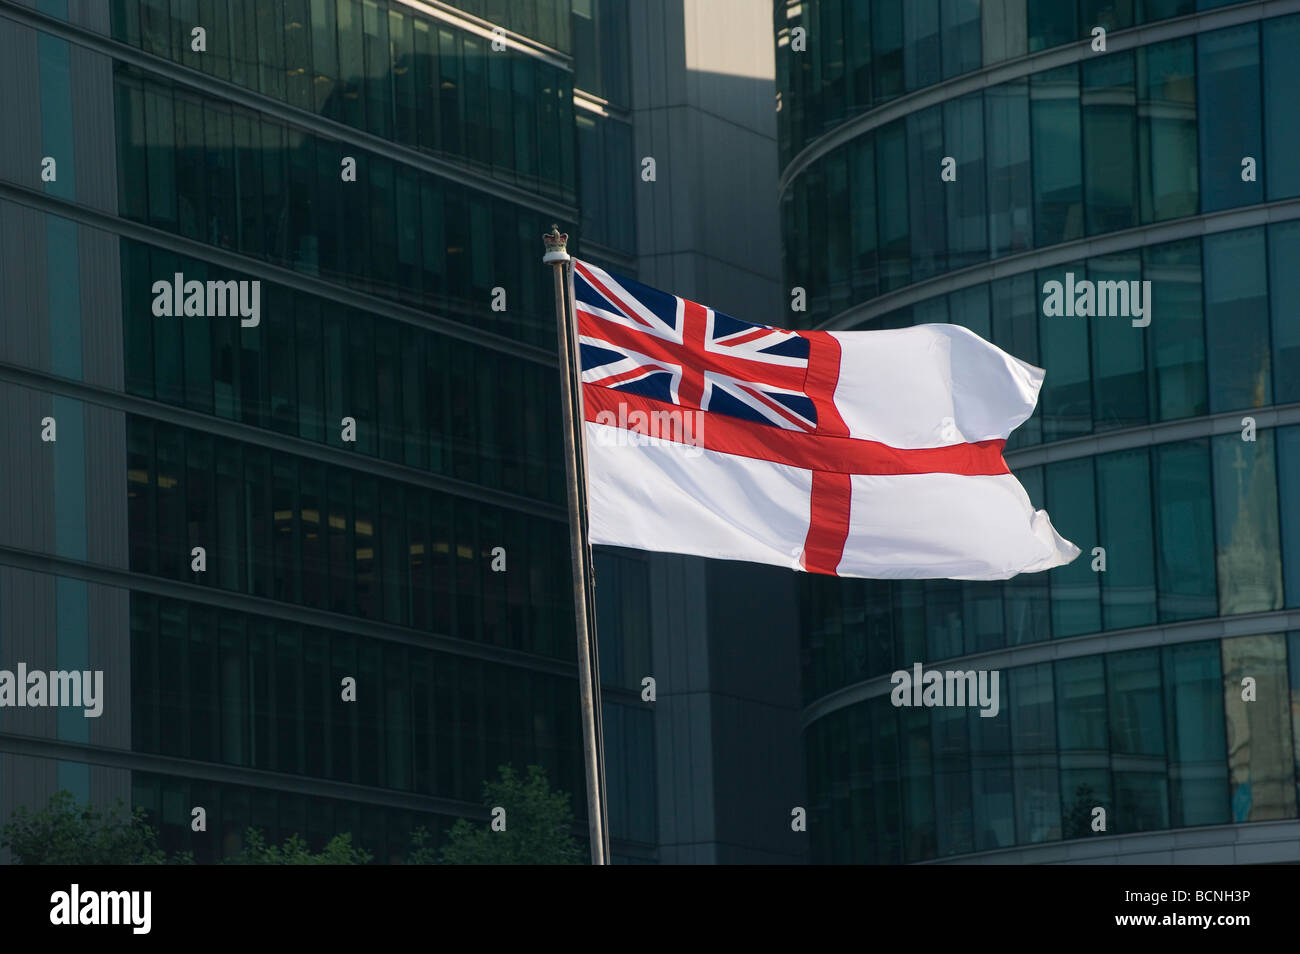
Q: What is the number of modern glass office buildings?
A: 2